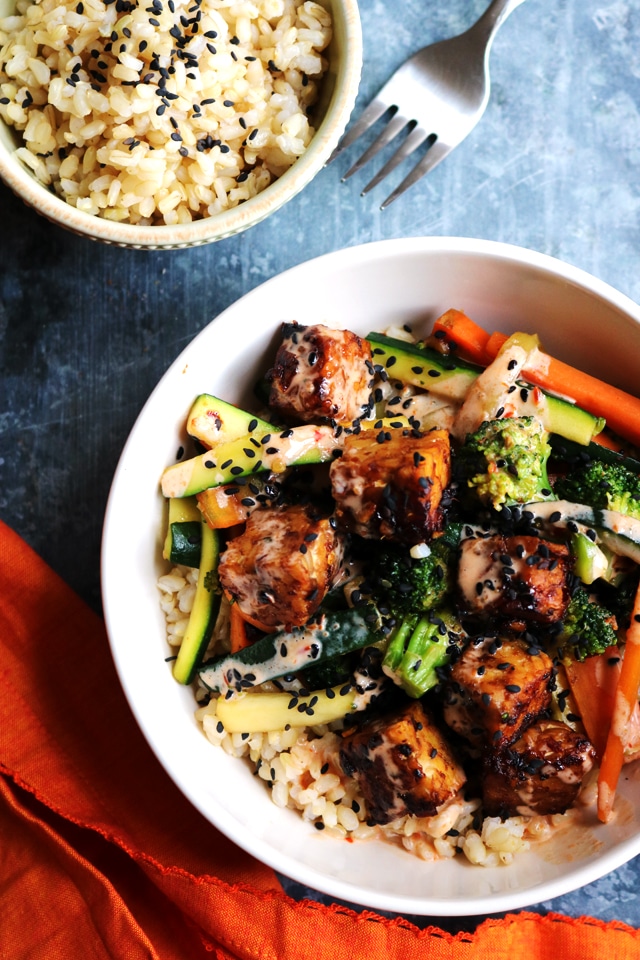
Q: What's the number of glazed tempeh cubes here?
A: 7